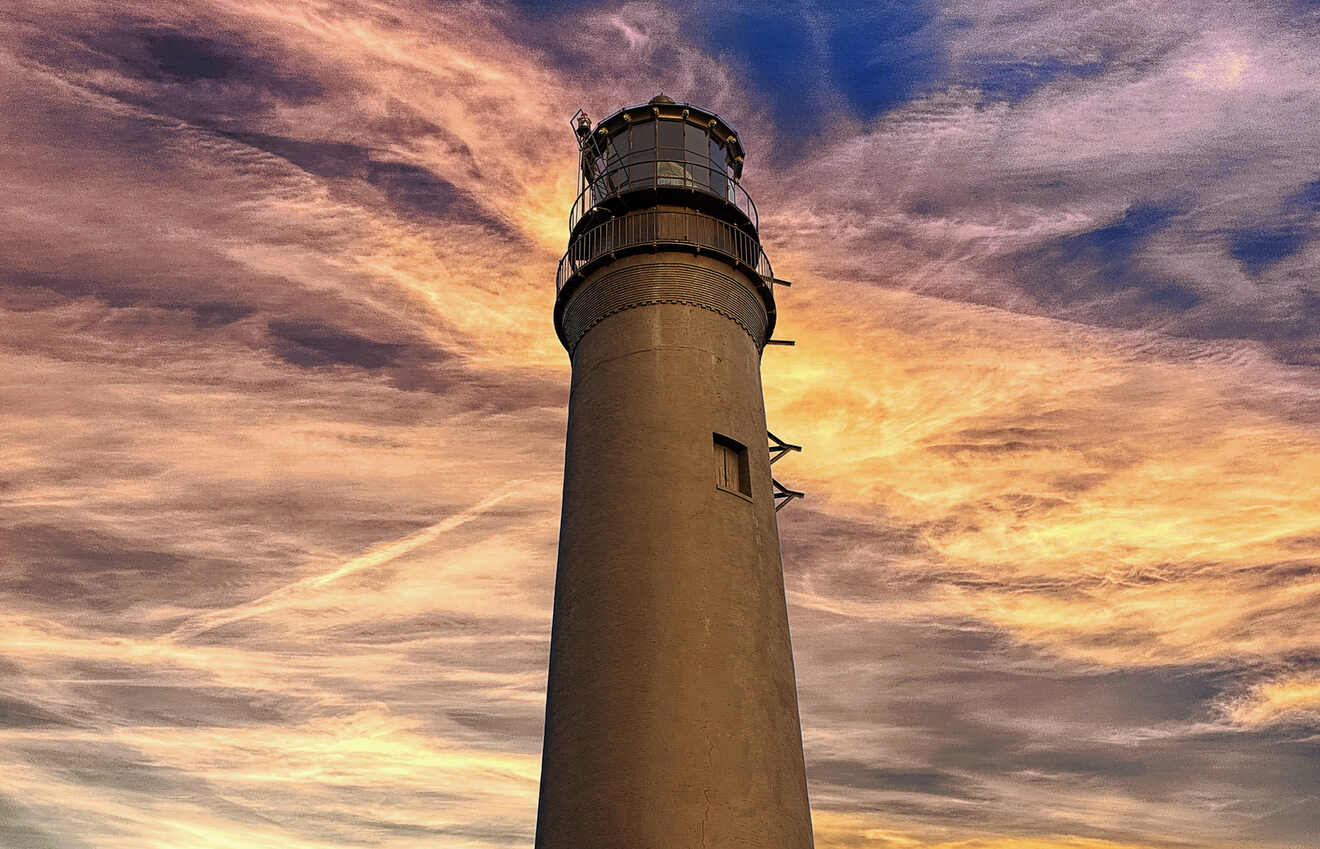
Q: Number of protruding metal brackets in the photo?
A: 4